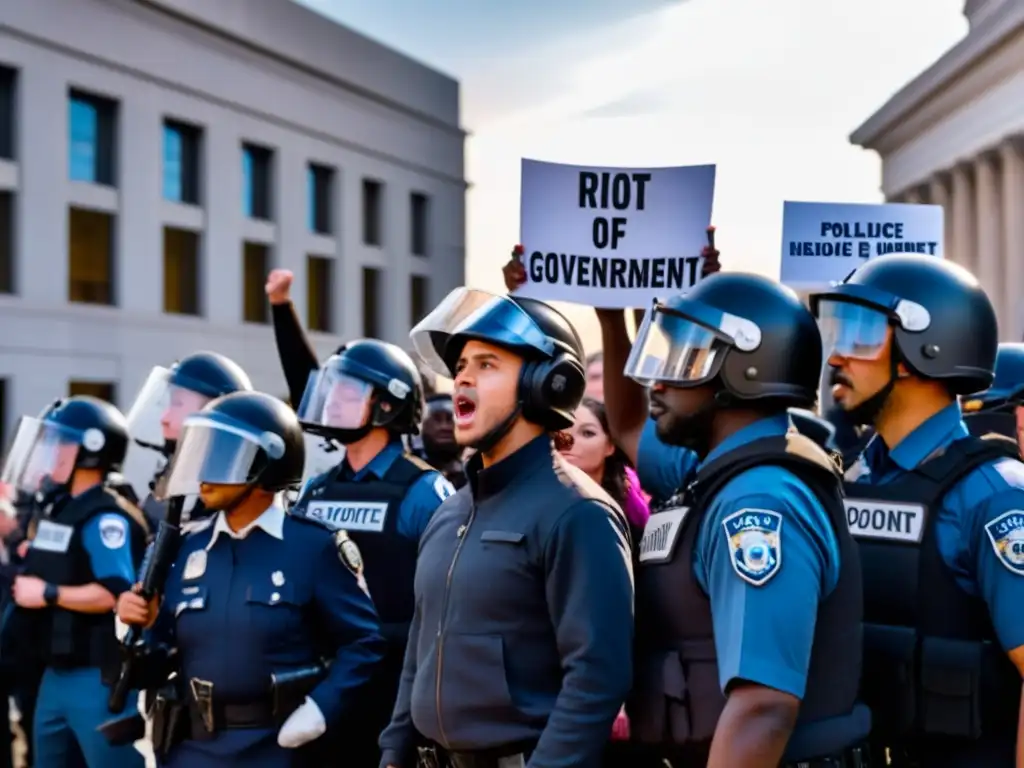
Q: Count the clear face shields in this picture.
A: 7